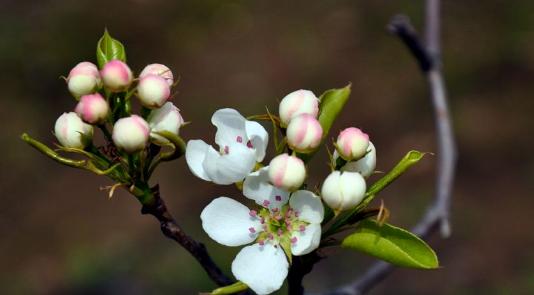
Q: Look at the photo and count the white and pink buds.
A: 14